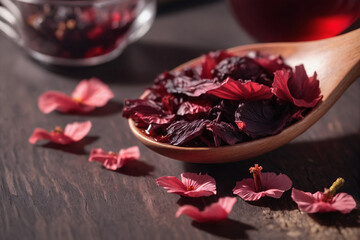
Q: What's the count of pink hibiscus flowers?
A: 7